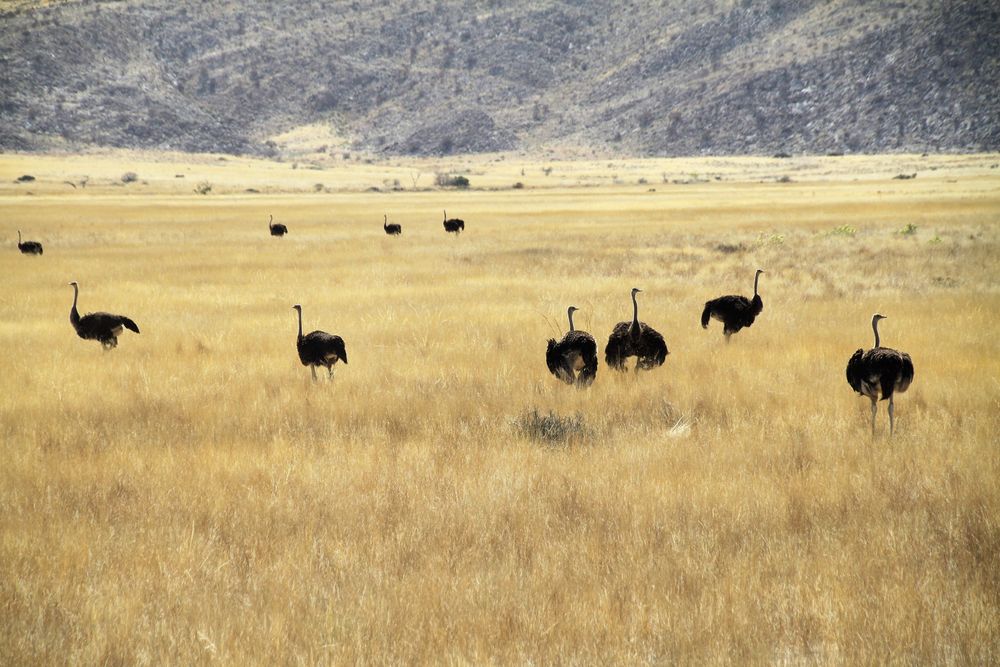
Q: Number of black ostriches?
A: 10